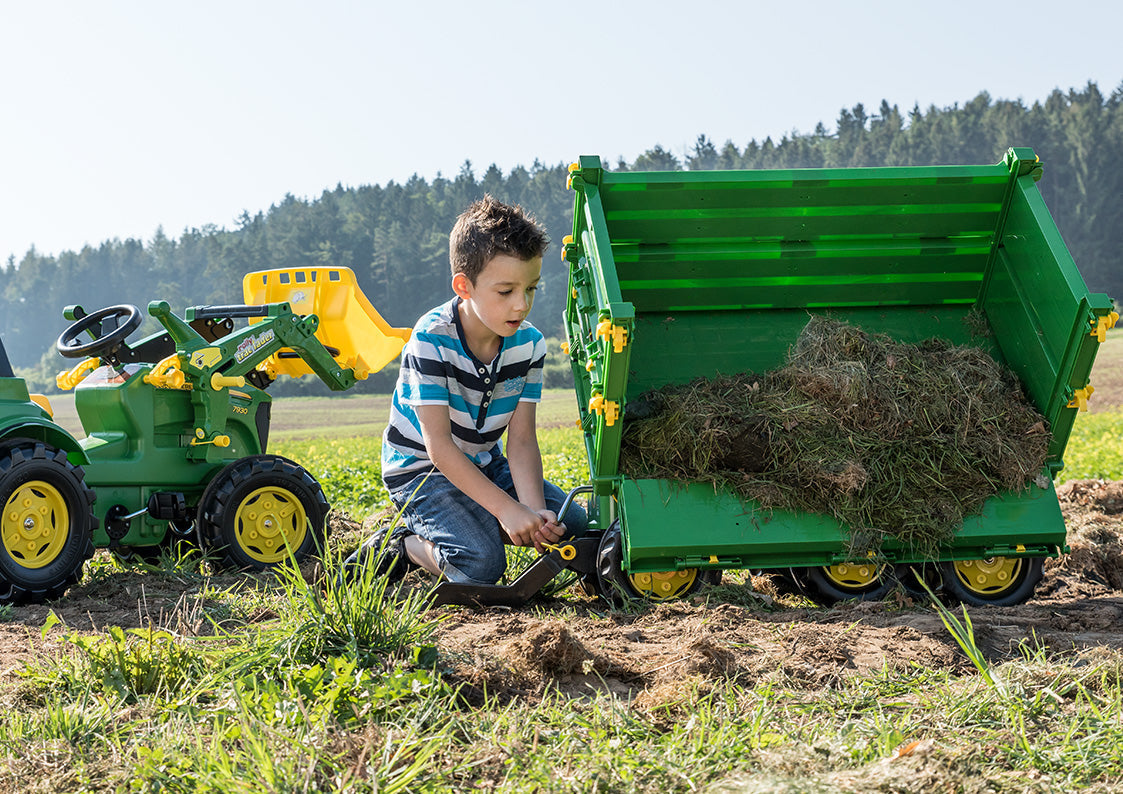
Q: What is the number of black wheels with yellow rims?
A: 5